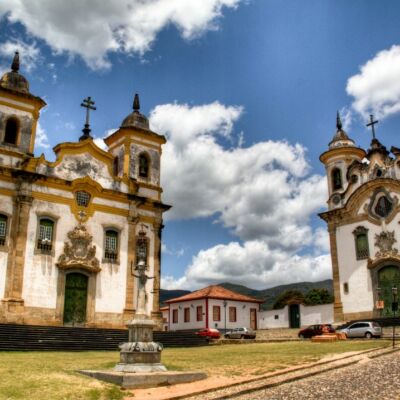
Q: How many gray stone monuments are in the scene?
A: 1